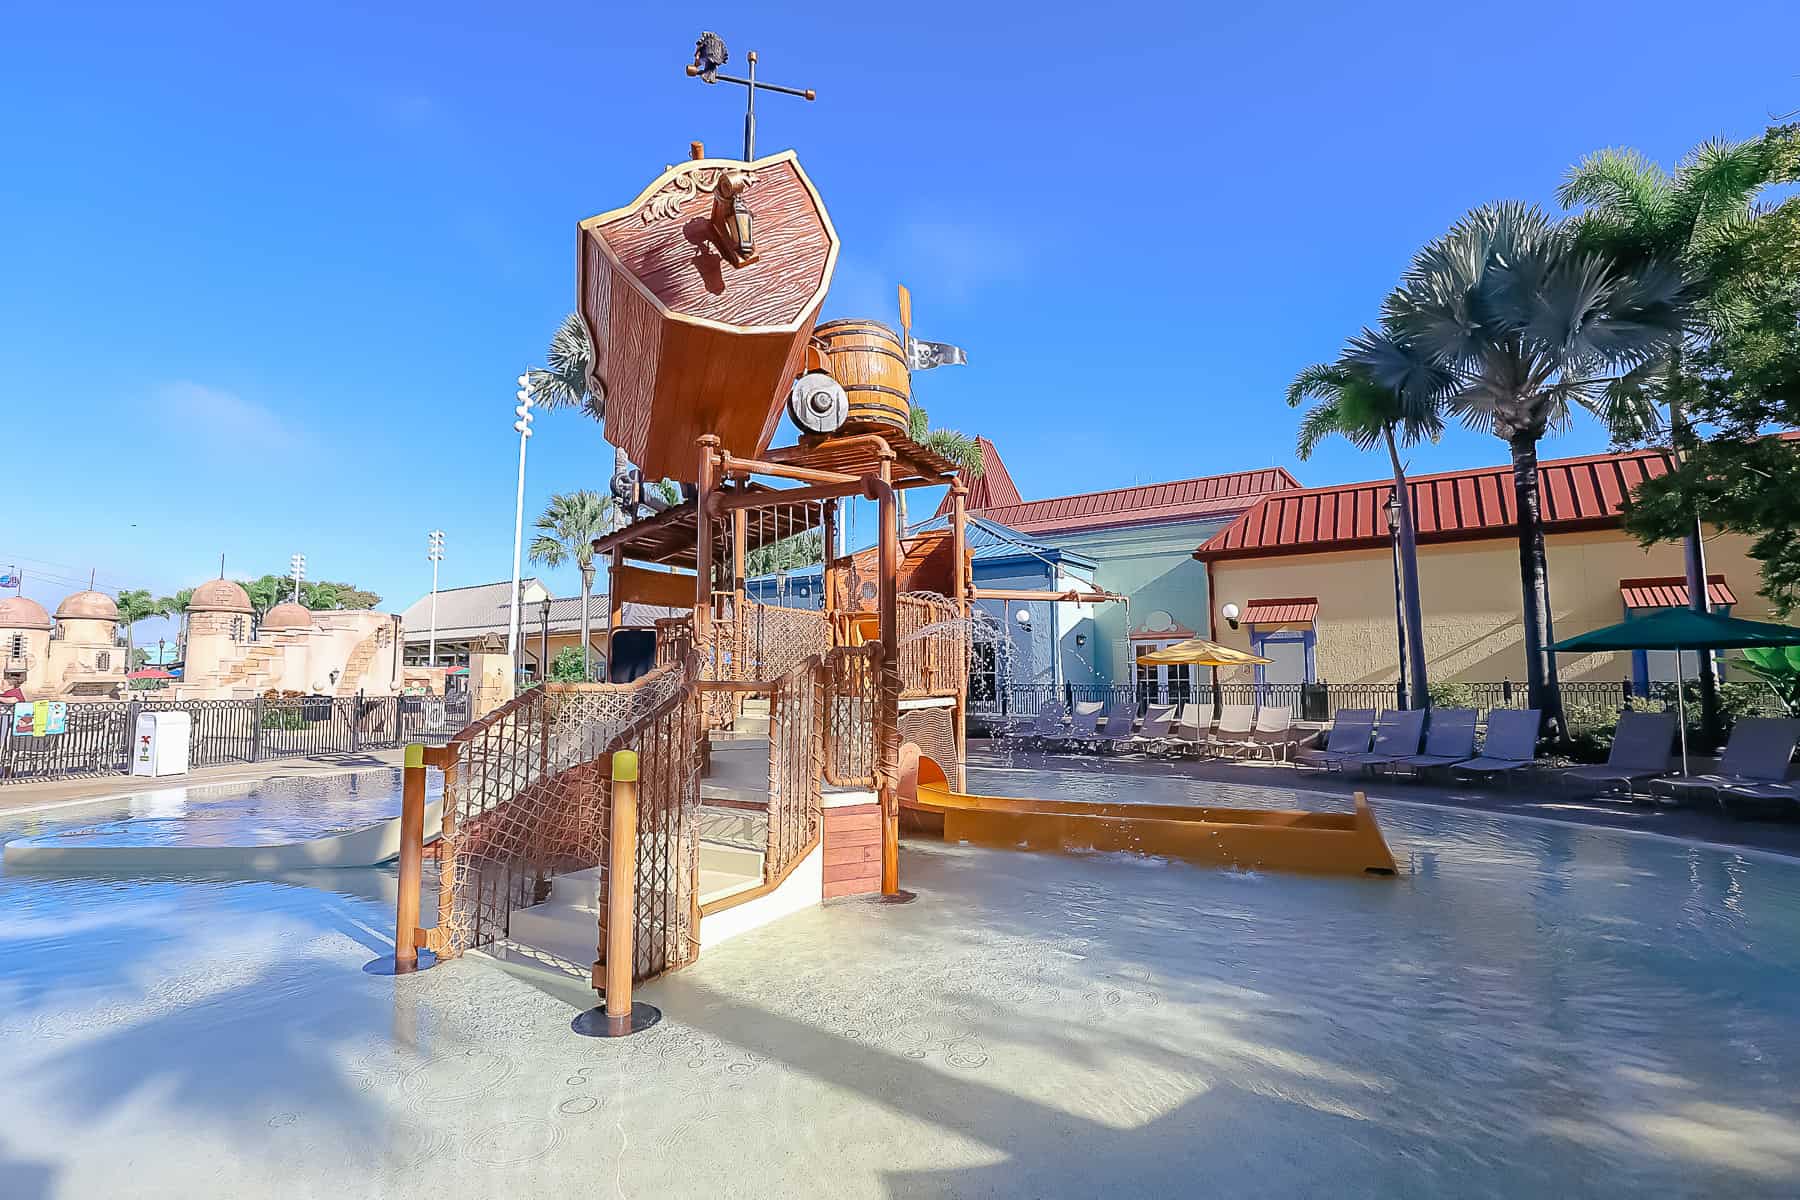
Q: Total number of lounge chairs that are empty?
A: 13